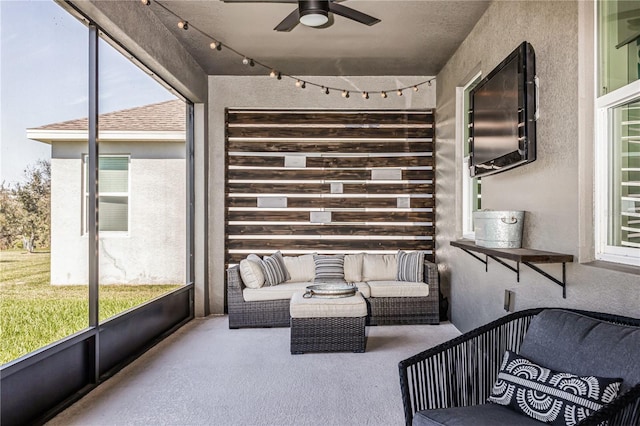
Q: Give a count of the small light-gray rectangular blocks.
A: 6